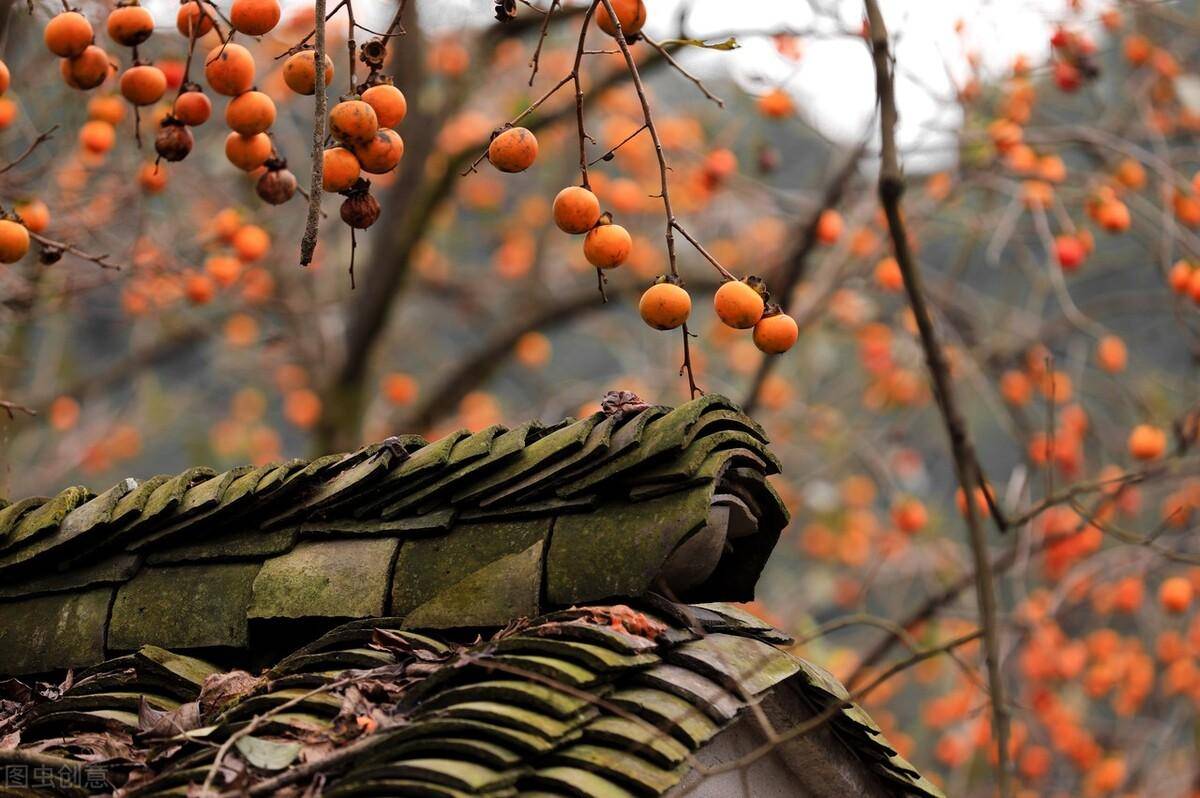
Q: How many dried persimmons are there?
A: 3